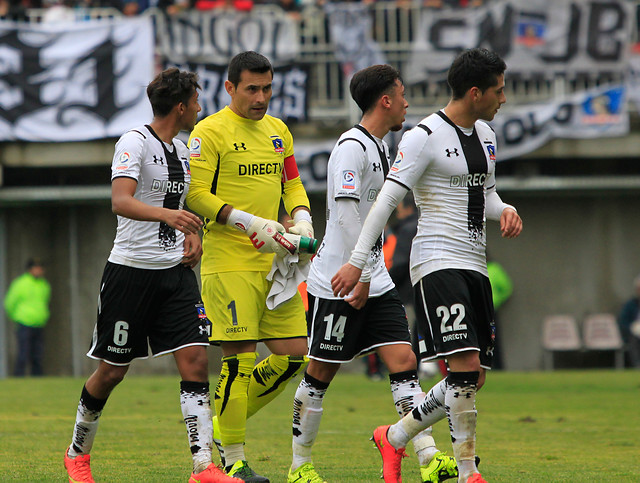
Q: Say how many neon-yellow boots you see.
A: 2